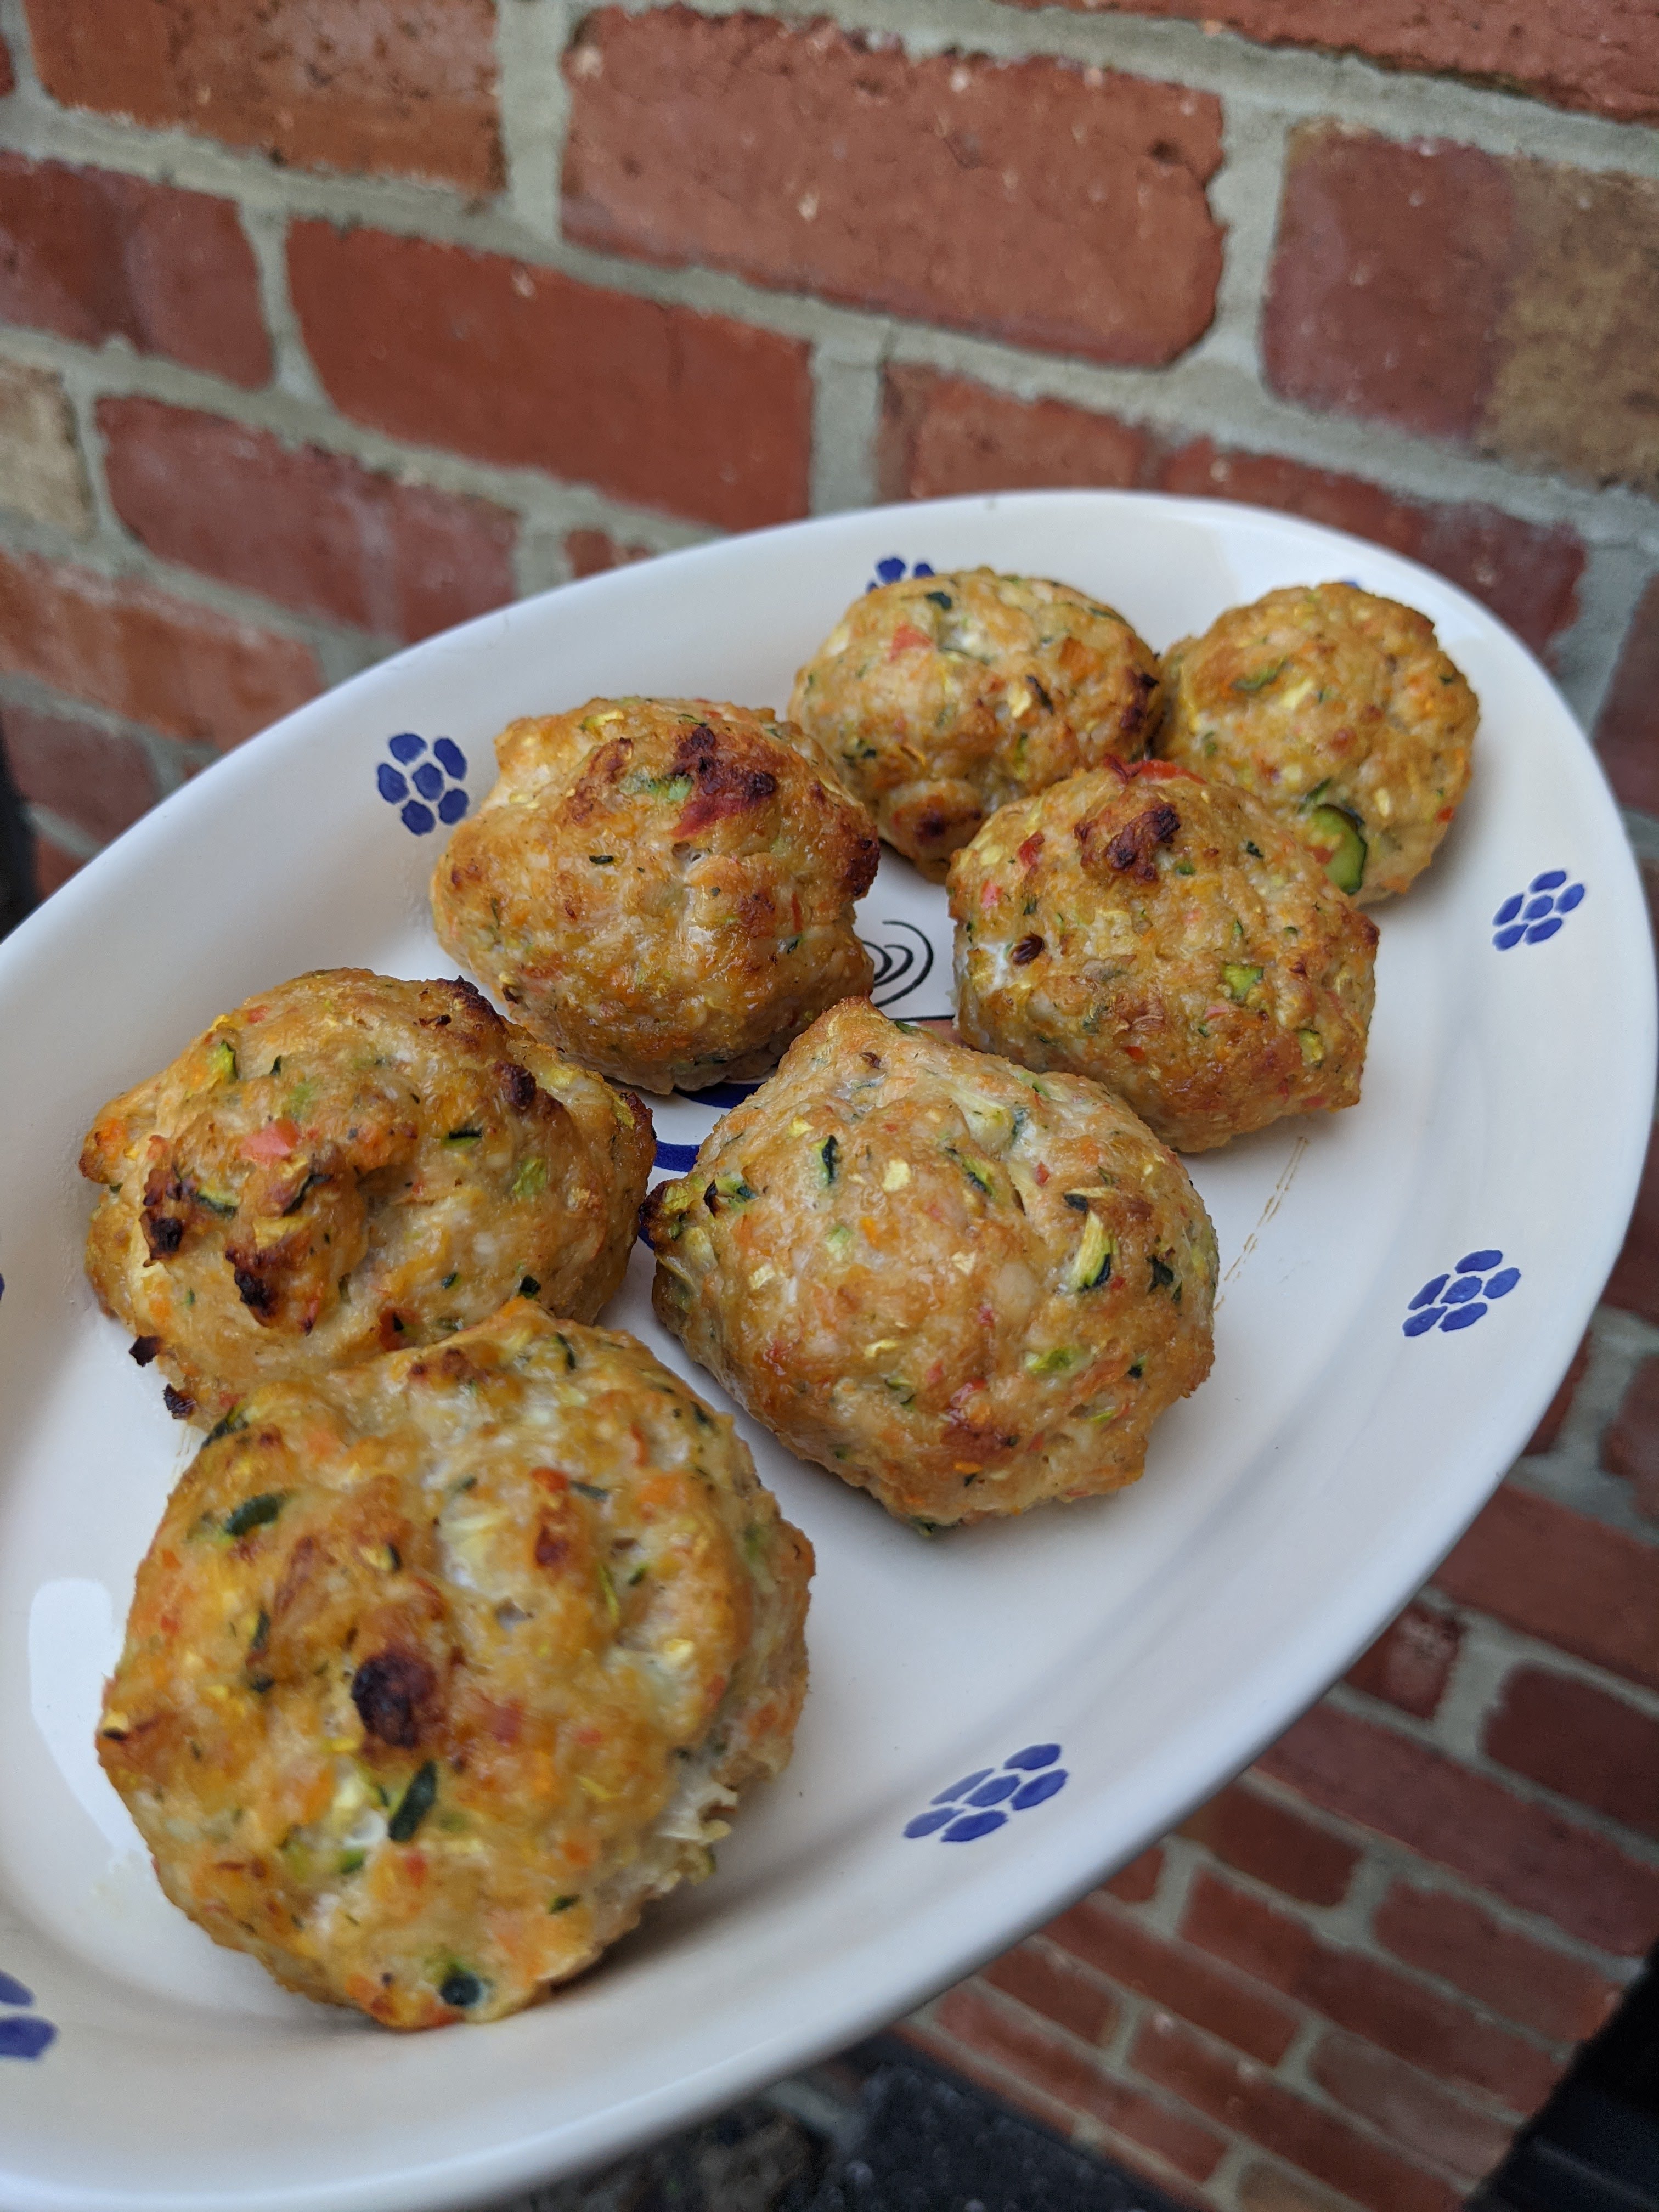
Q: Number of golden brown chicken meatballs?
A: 7